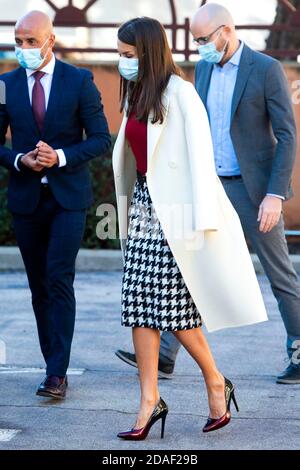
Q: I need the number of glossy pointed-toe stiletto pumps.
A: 2